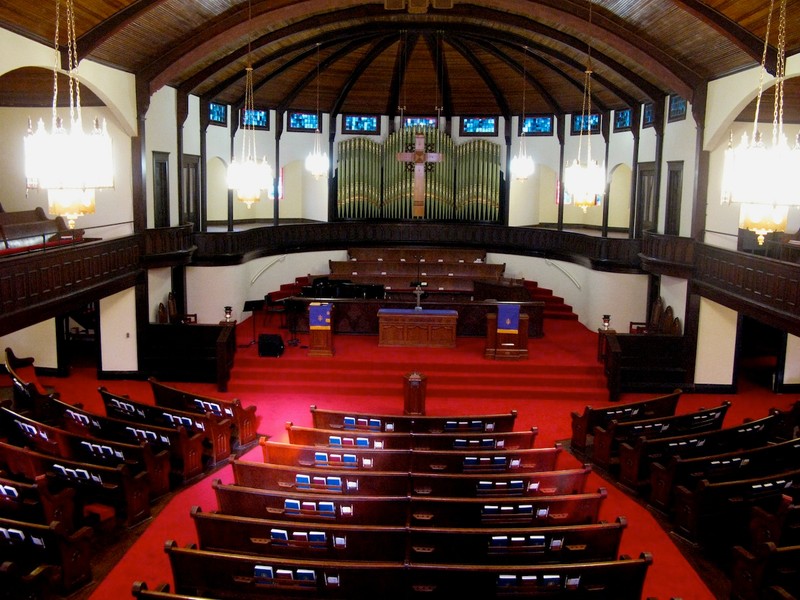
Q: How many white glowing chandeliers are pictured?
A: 6